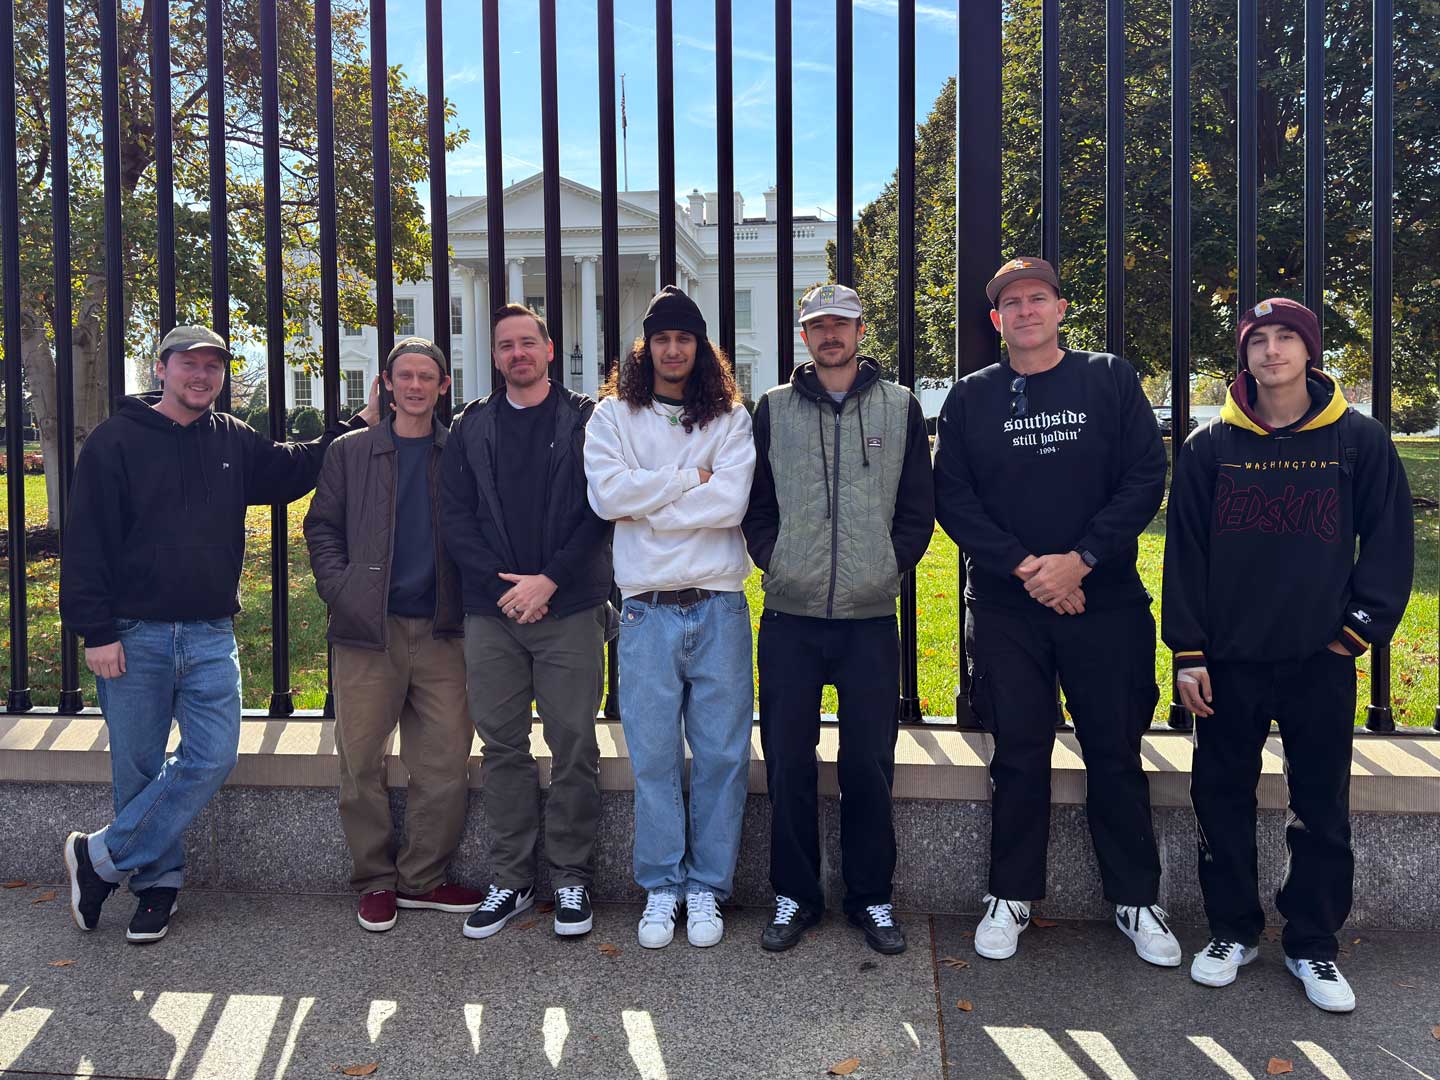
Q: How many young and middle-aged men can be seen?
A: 7